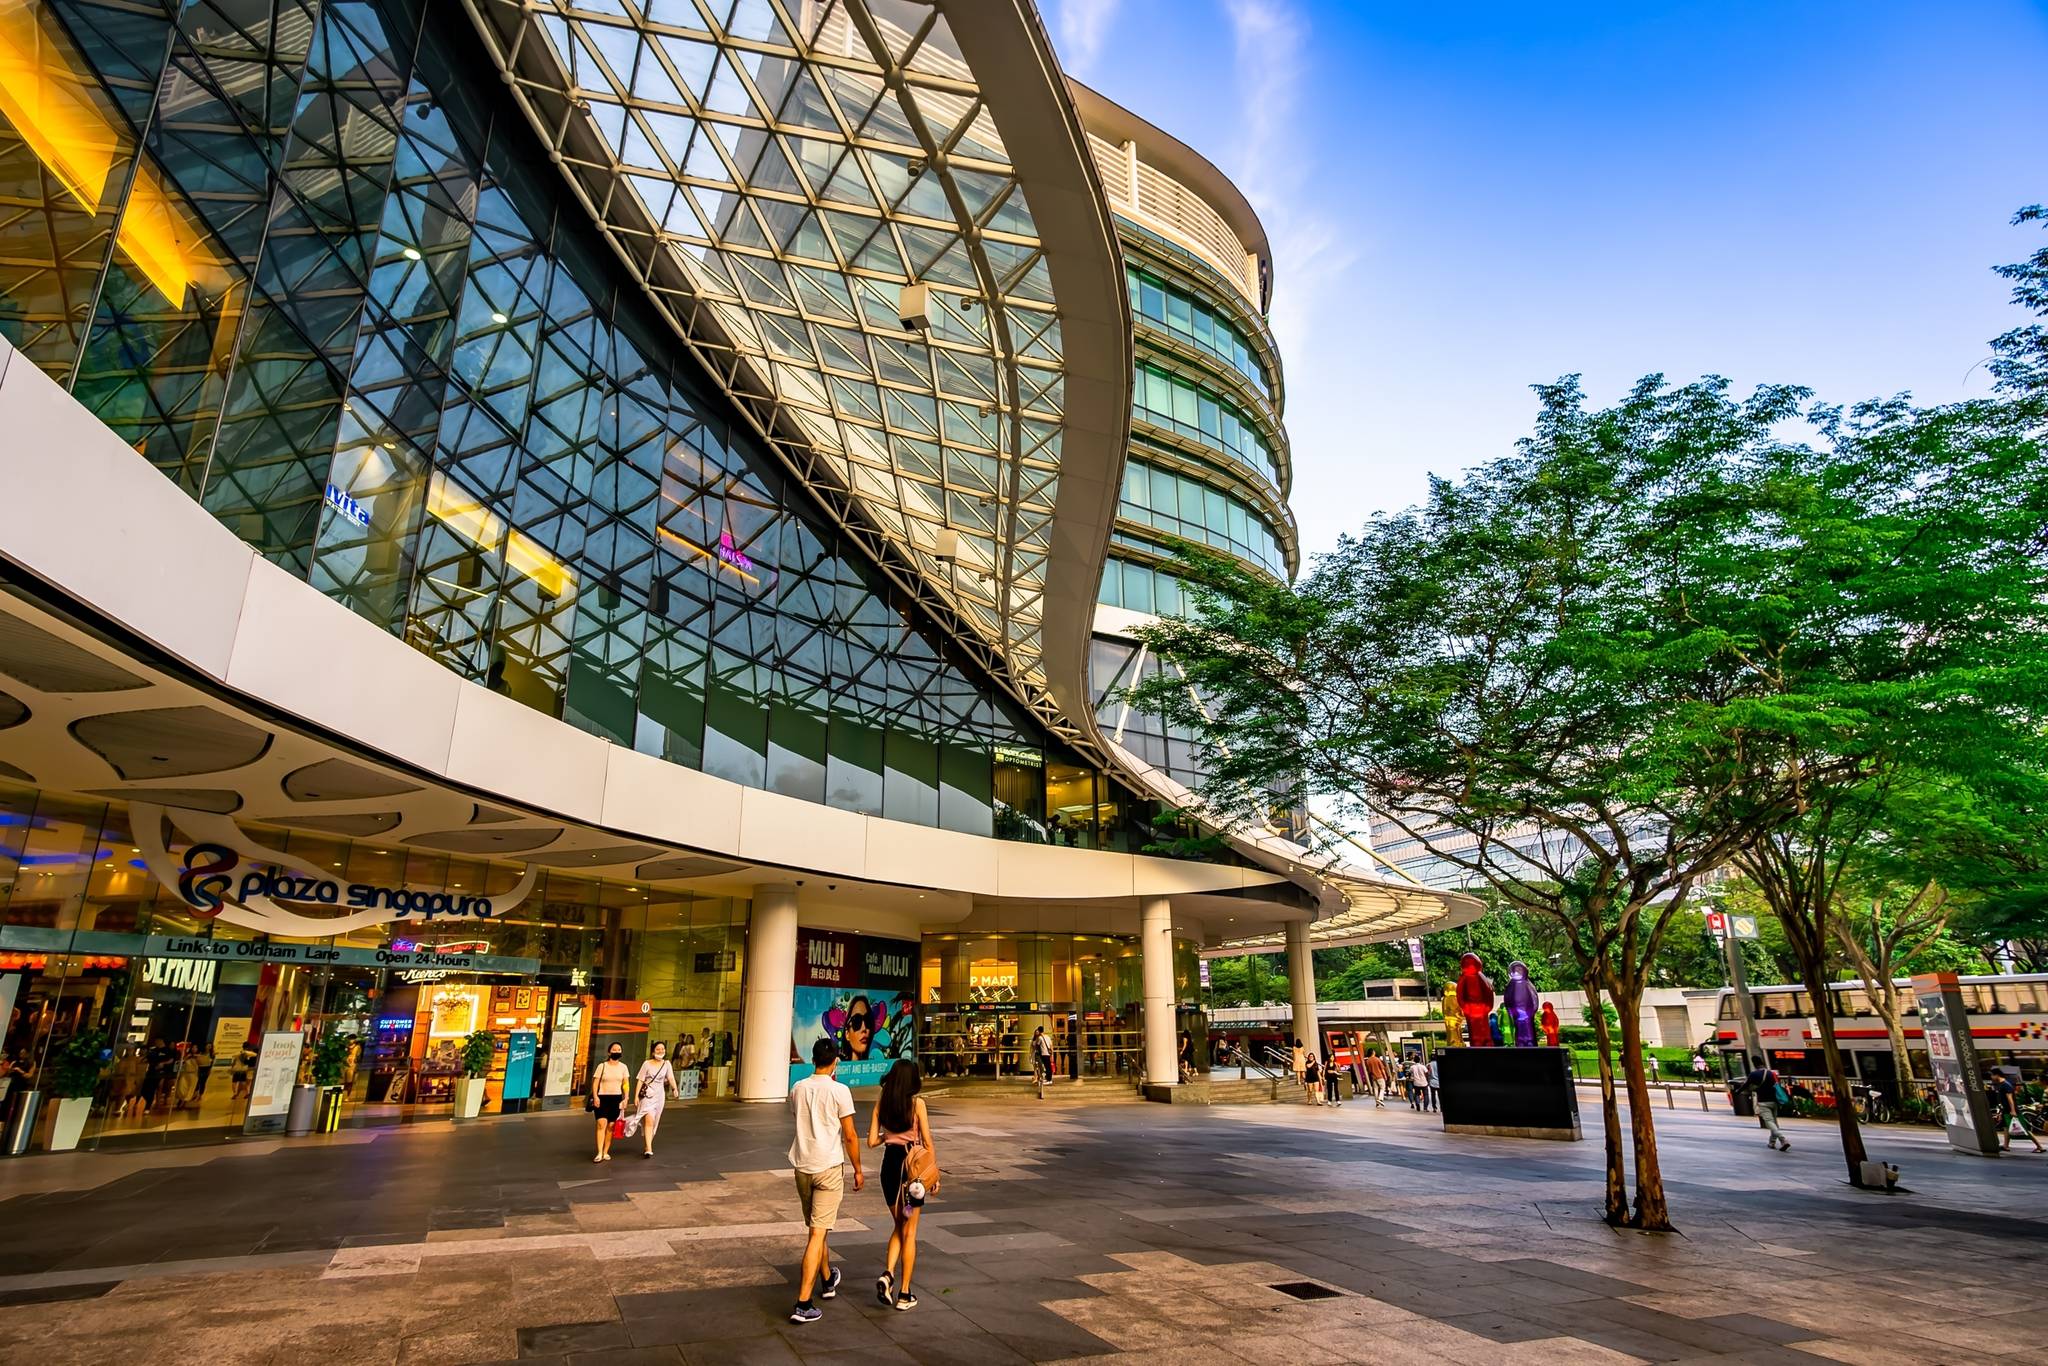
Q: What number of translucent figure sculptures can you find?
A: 6